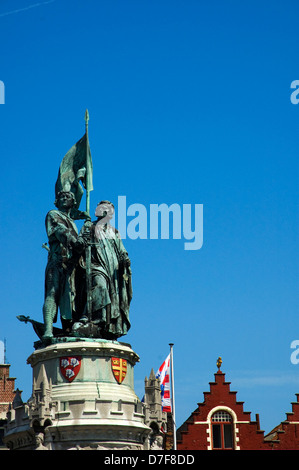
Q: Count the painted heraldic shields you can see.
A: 2